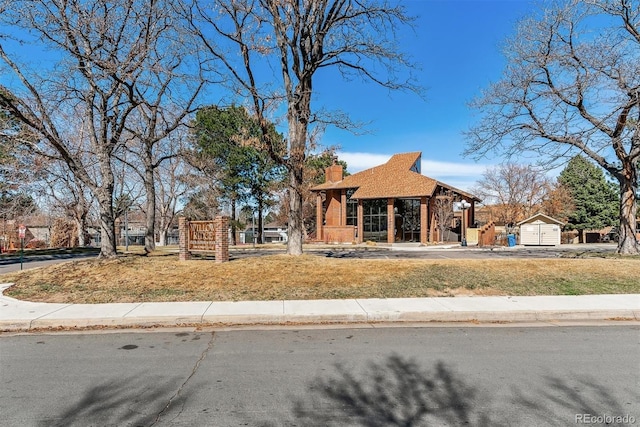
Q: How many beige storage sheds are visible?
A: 1